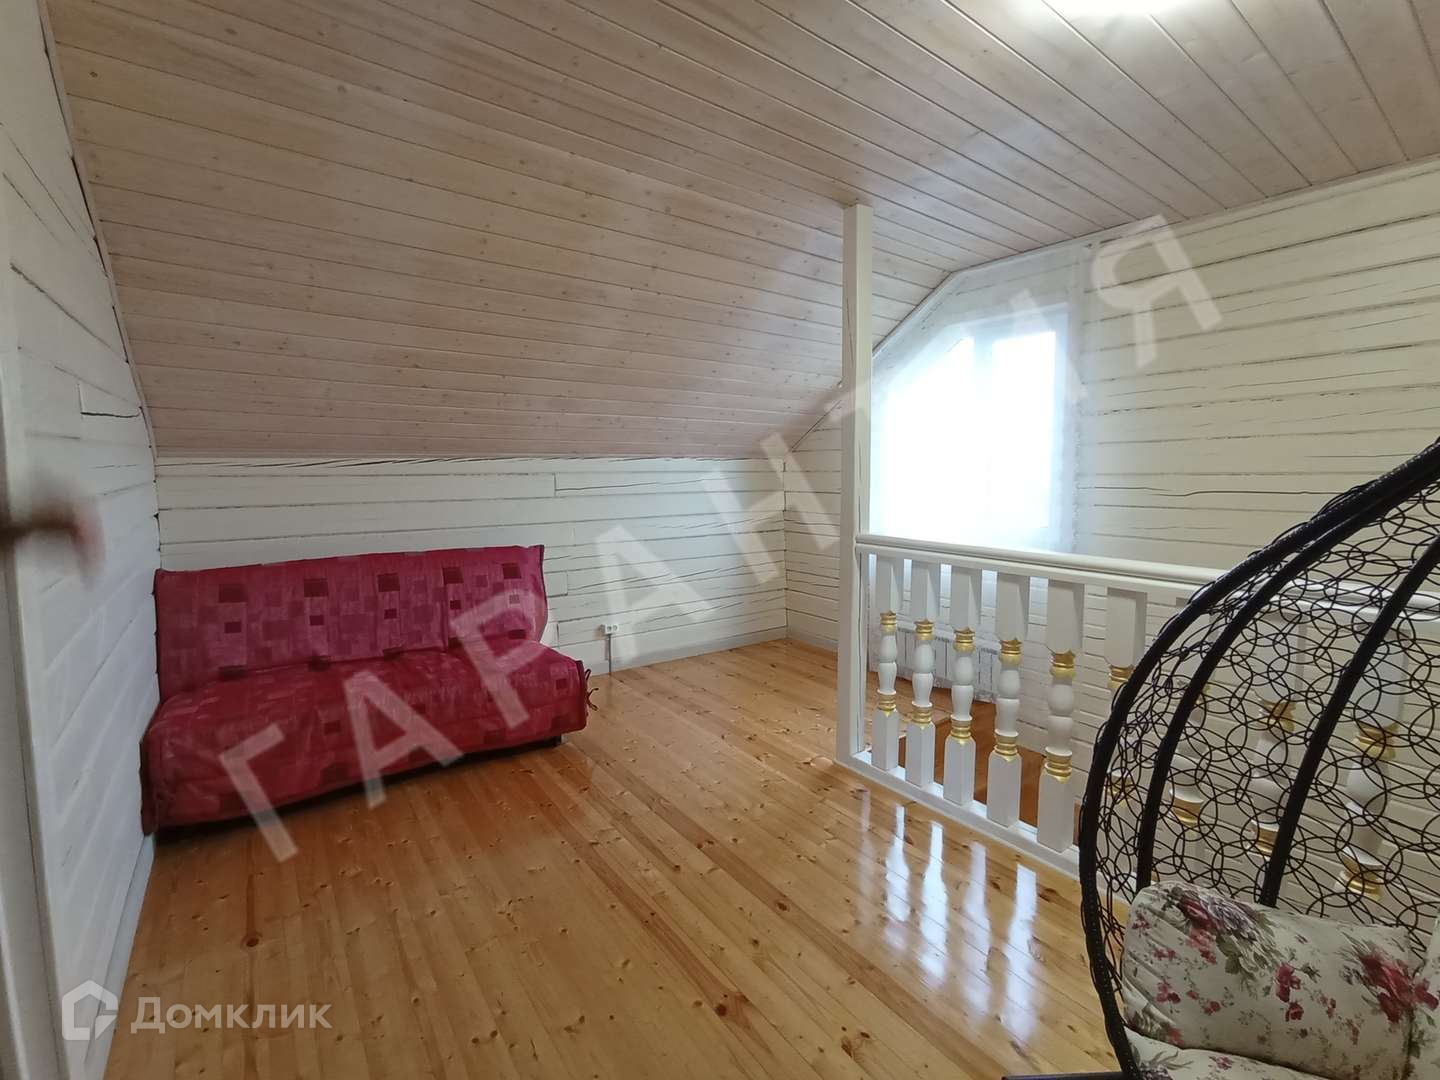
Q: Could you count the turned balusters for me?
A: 9